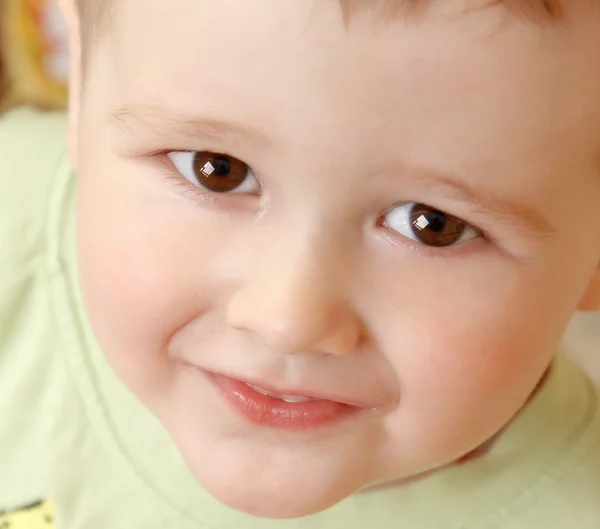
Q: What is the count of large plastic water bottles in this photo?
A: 0